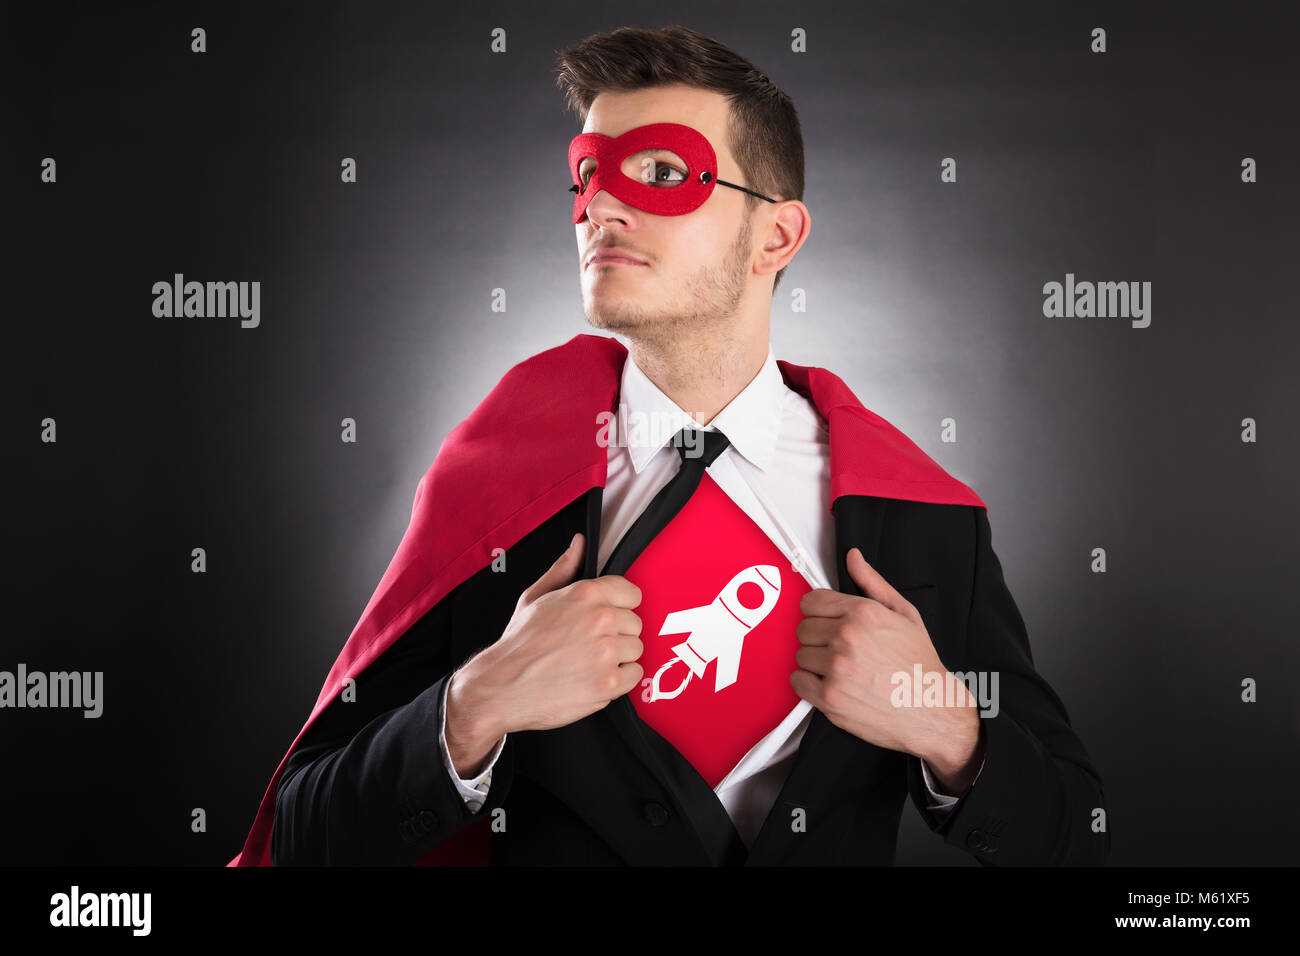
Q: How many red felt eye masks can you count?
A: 1